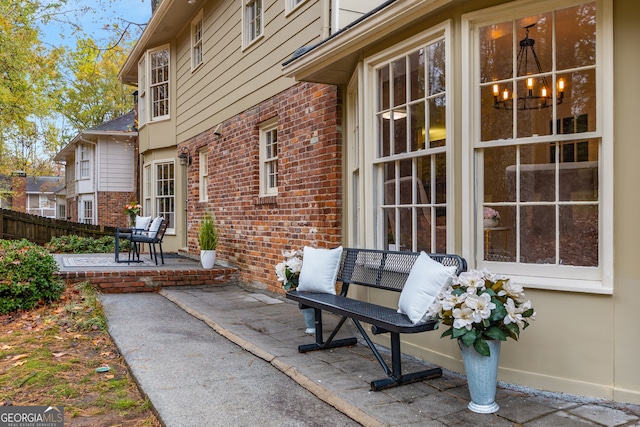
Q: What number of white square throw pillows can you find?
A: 4